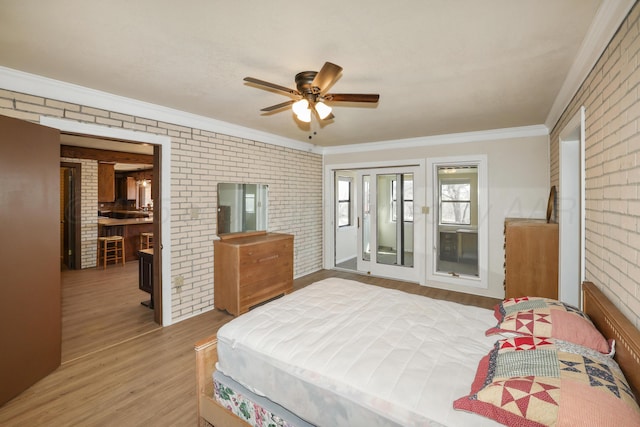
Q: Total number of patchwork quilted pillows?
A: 2